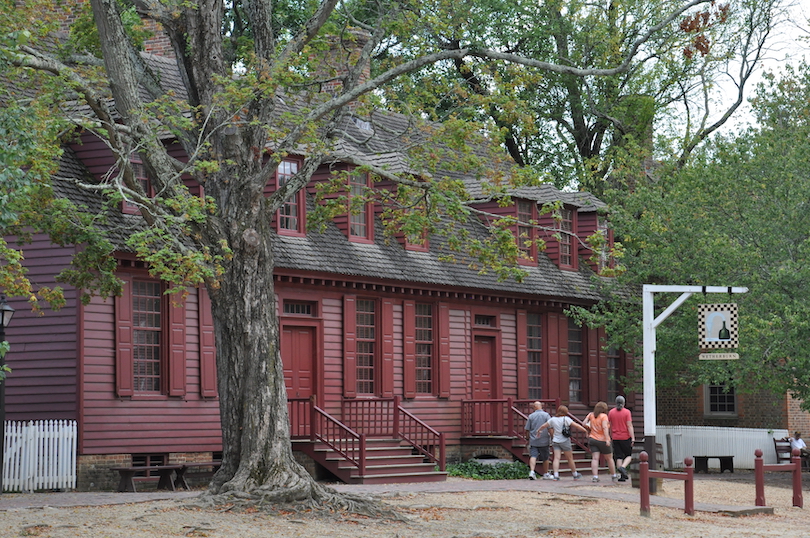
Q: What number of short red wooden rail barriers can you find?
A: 2